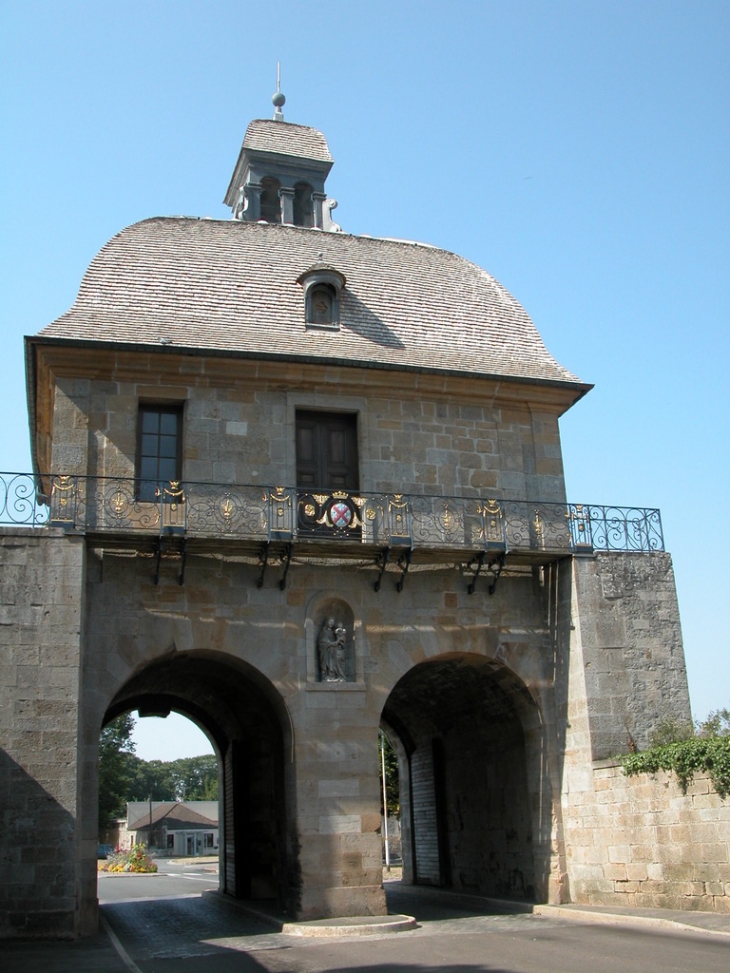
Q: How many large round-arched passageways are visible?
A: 2